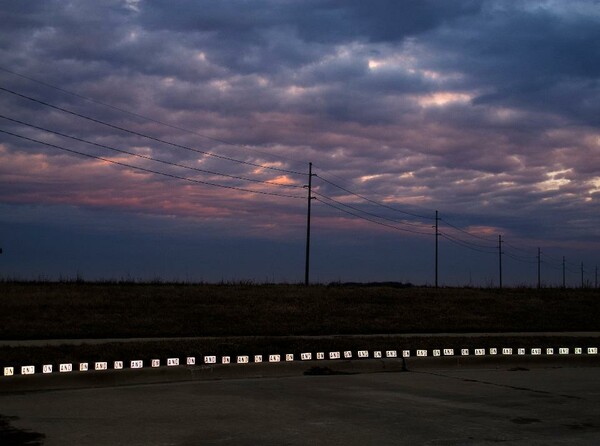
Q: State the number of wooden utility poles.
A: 7